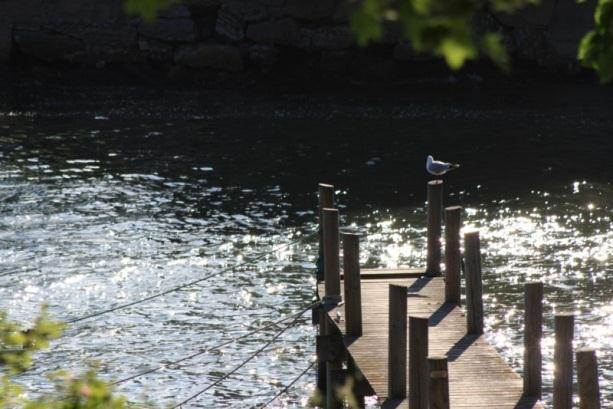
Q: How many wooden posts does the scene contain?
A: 12